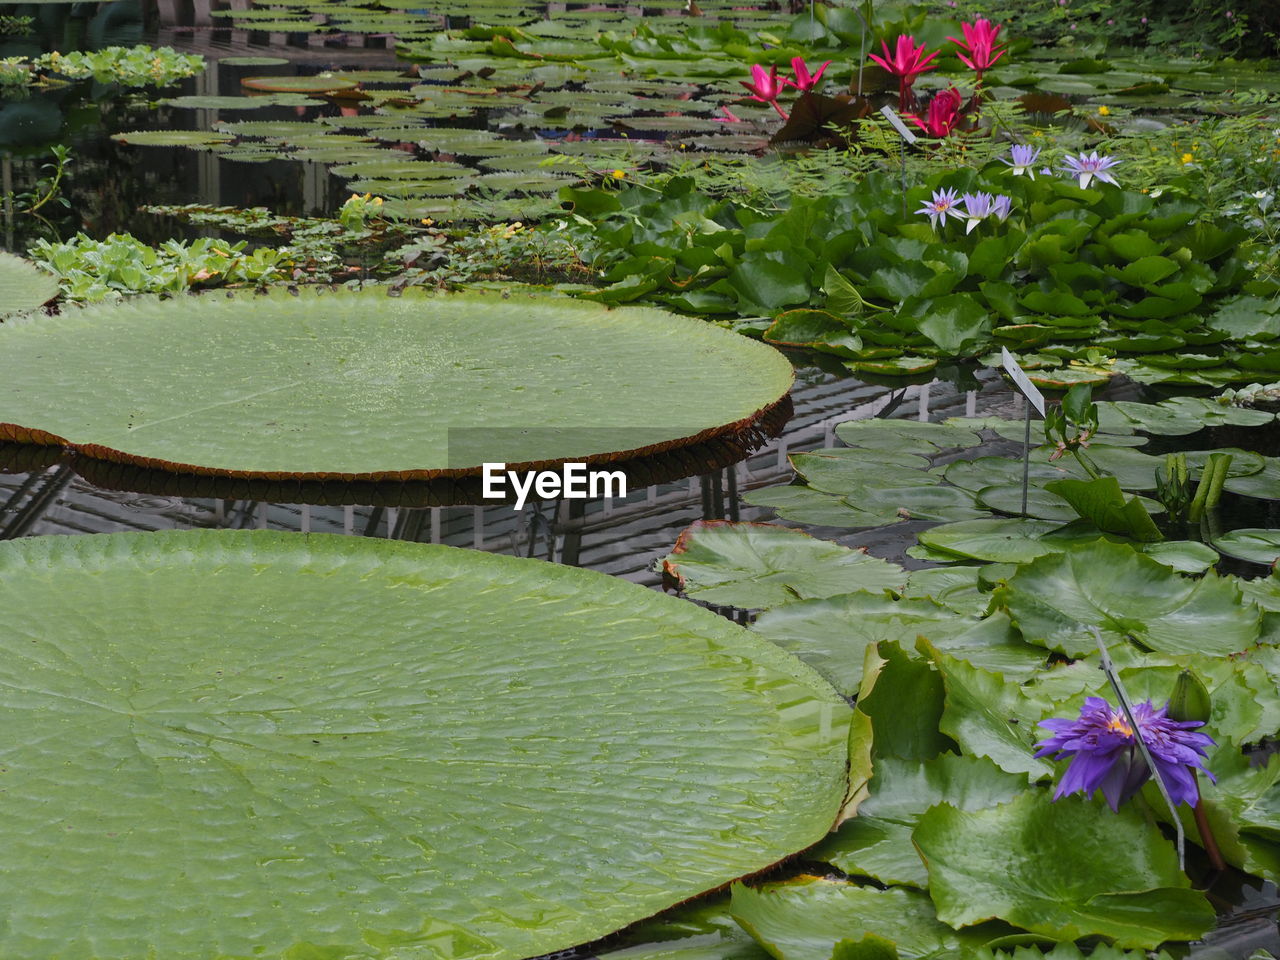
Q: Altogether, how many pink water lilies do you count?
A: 5